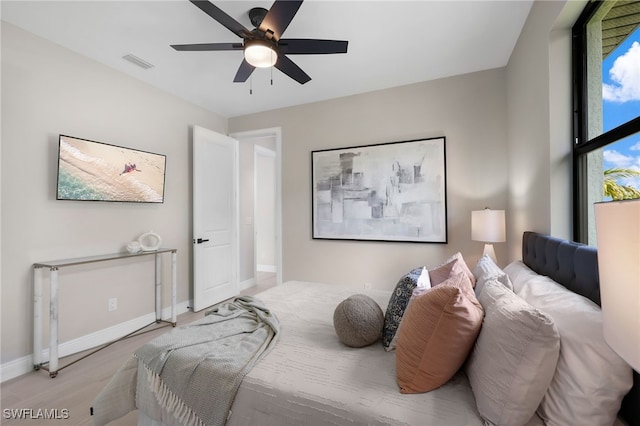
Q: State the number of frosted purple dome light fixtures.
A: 0